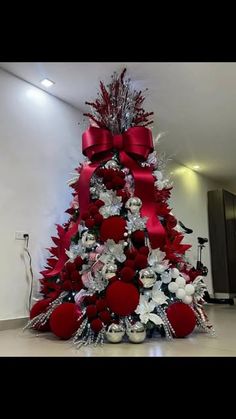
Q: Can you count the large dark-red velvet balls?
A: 5